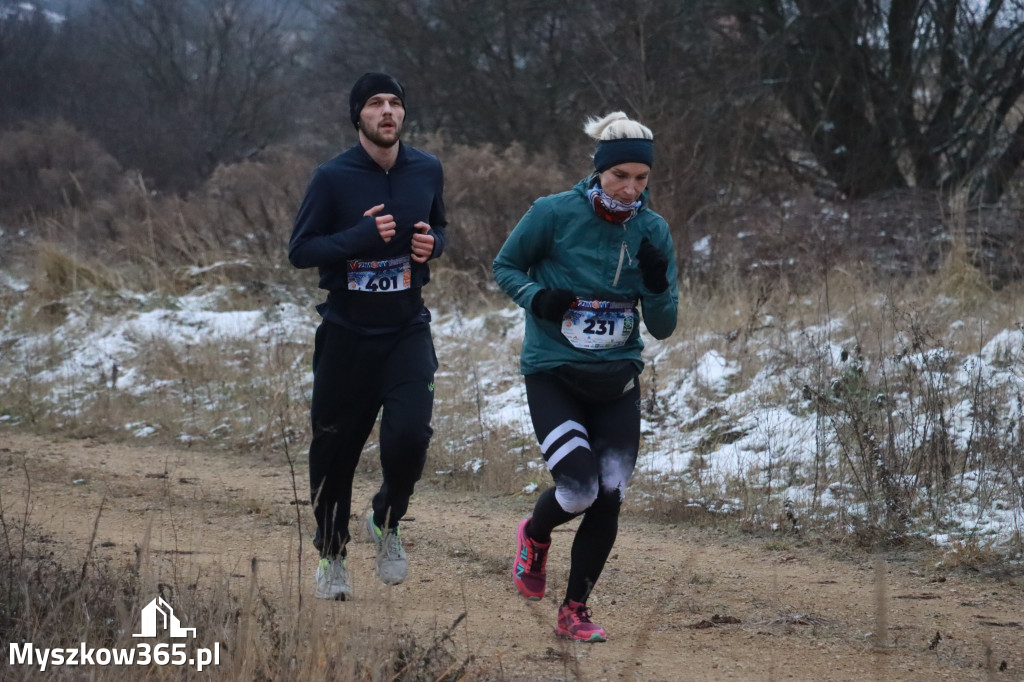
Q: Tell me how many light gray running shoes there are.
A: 2